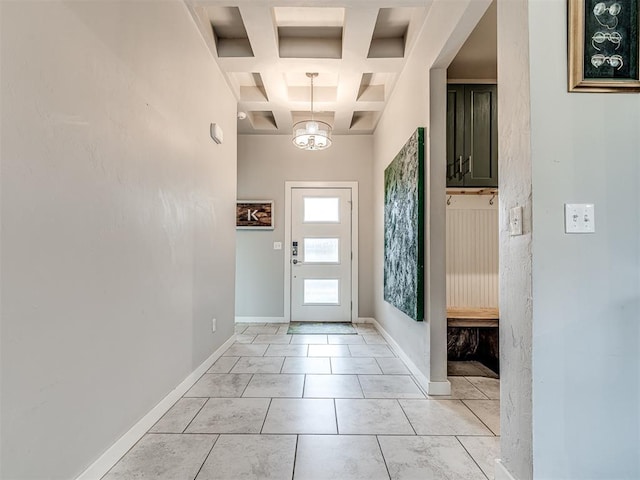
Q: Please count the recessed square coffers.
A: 9